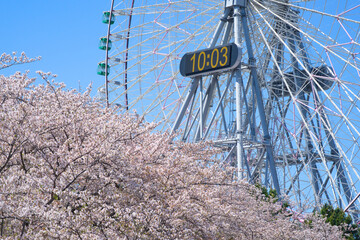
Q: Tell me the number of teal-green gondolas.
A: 3